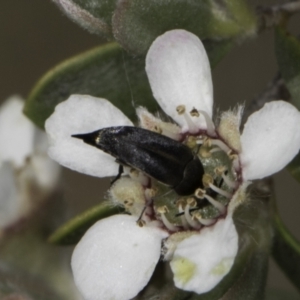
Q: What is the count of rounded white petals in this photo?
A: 5